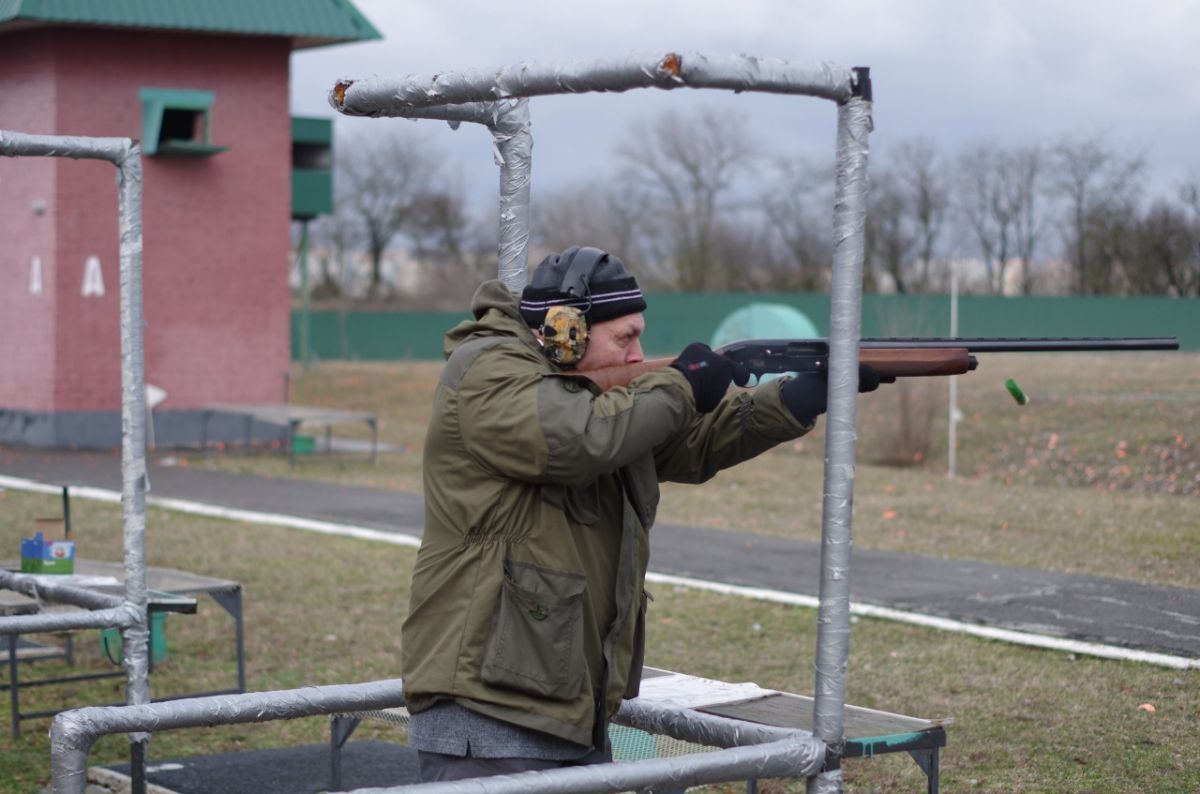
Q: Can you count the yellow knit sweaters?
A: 0